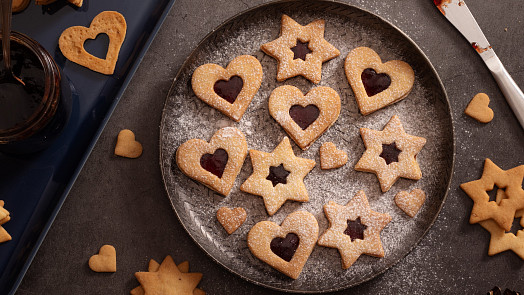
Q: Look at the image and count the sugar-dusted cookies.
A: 12